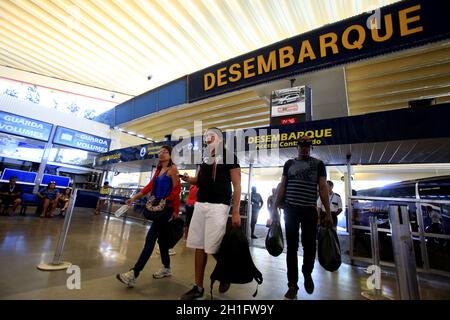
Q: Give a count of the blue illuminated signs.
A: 2